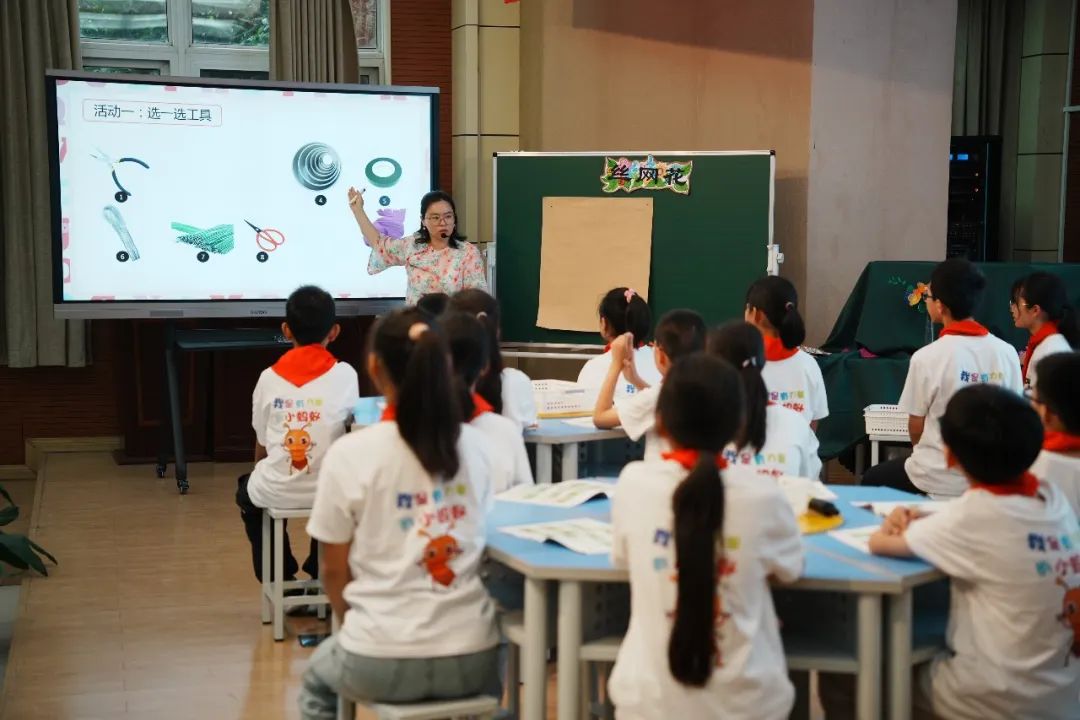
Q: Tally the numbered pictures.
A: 6